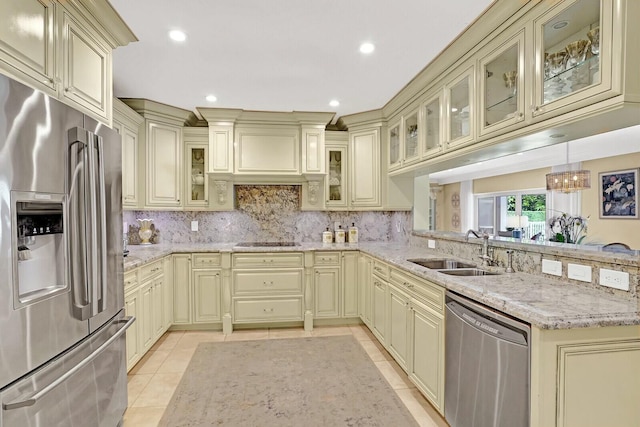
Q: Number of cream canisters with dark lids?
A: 3